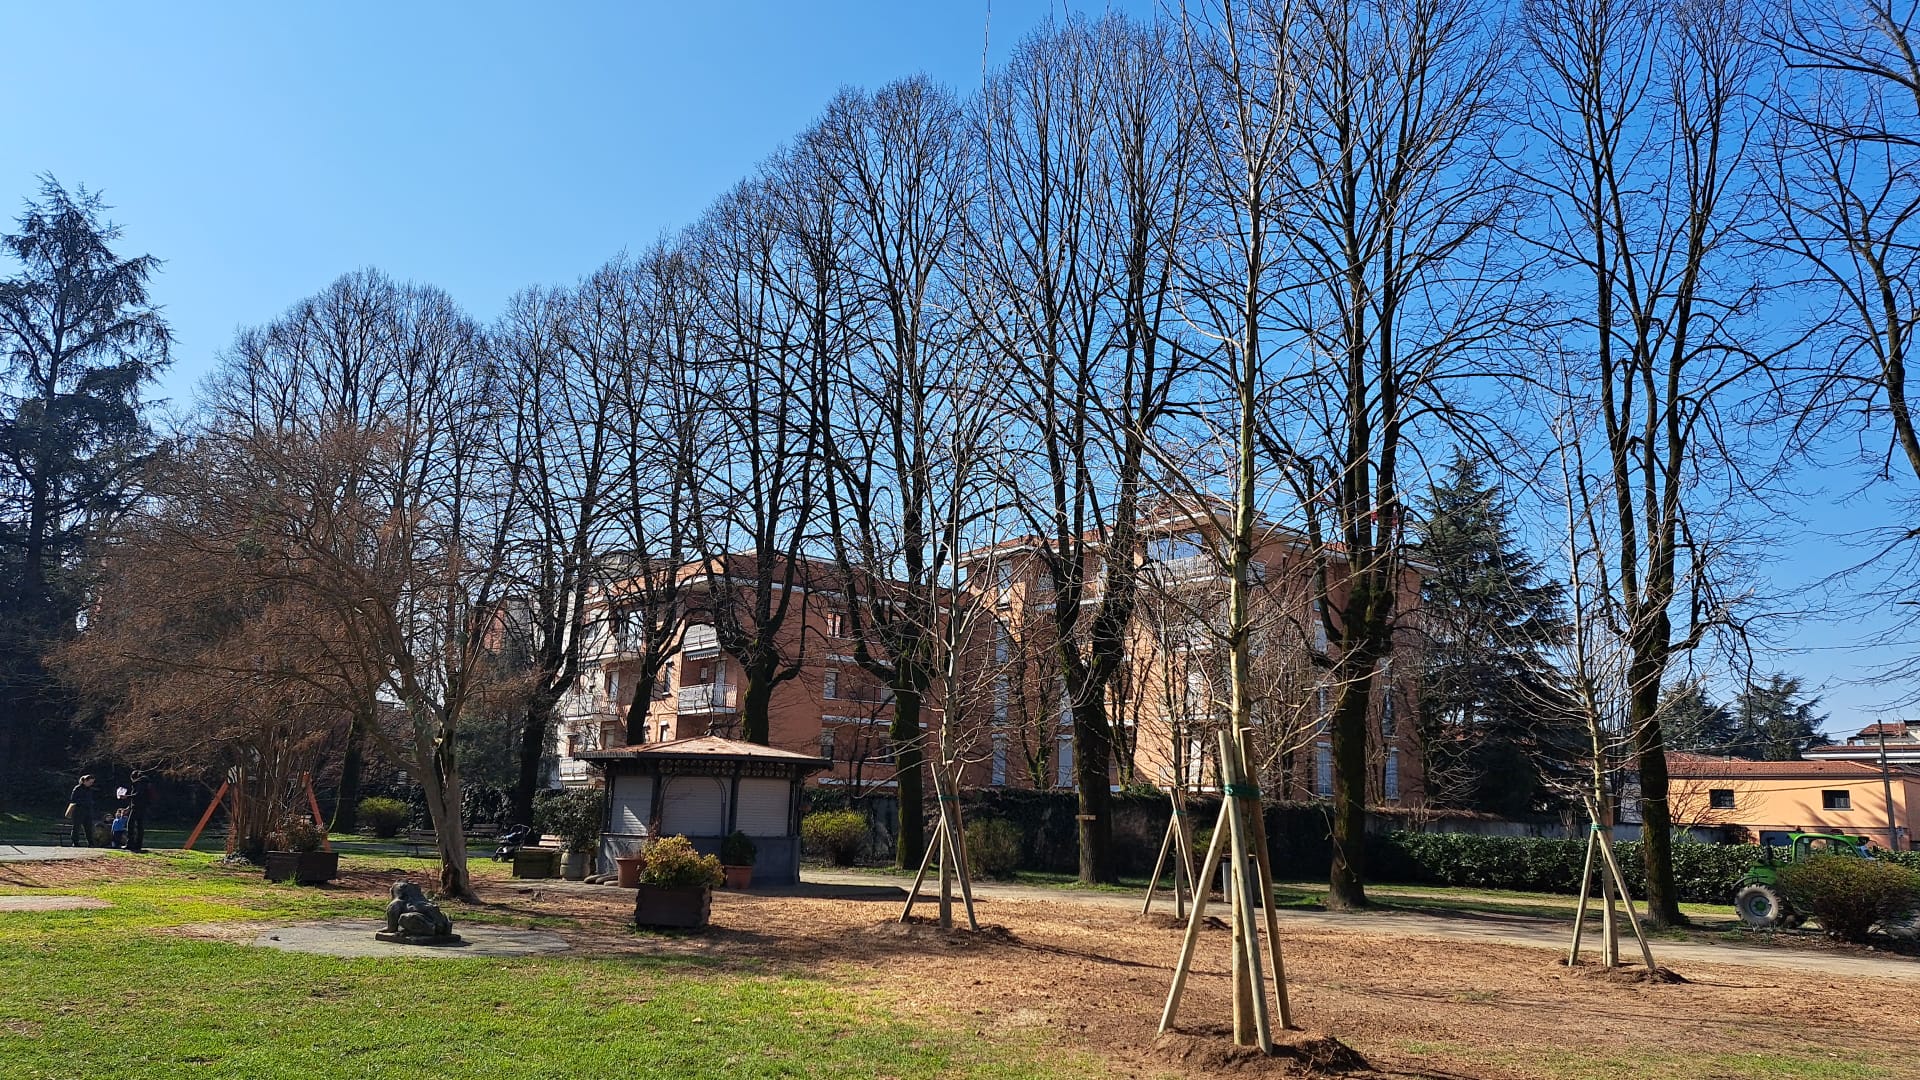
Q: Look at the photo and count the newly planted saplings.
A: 4